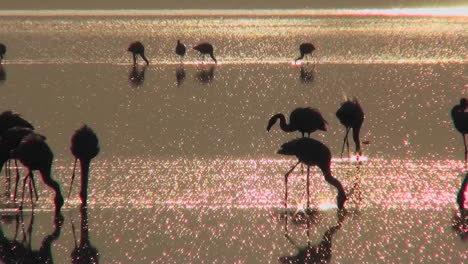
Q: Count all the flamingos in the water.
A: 13